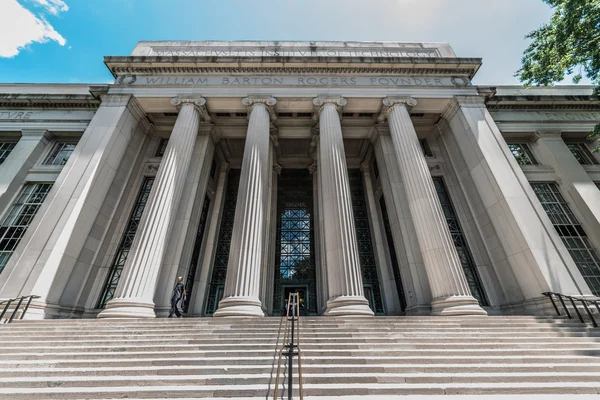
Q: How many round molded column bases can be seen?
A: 4